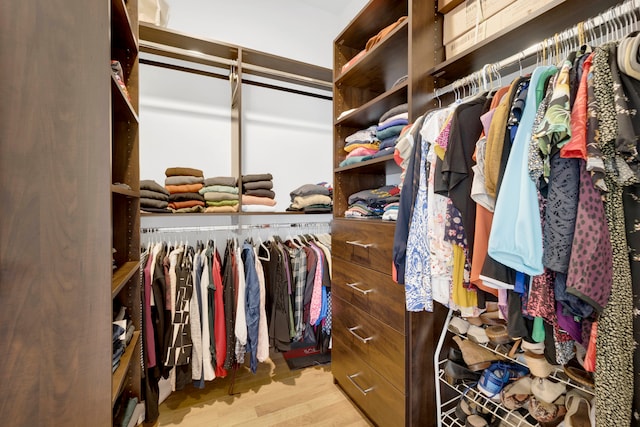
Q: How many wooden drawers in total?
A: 4